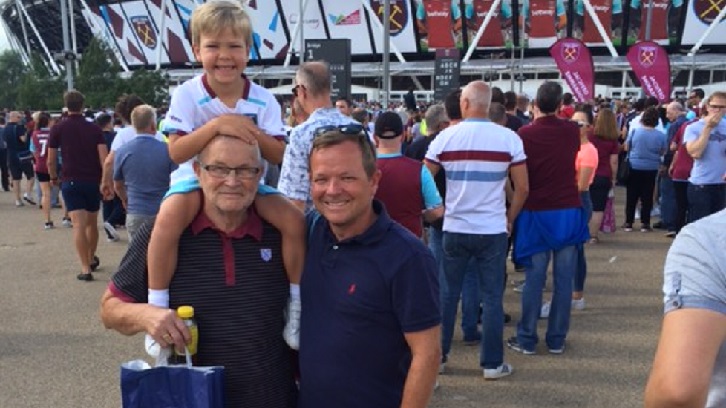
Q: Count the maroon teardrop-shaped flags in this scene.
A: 2